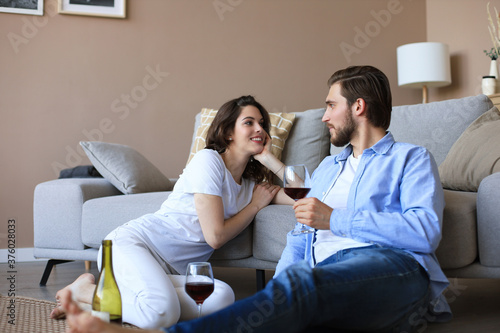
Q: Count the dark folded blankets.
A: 1